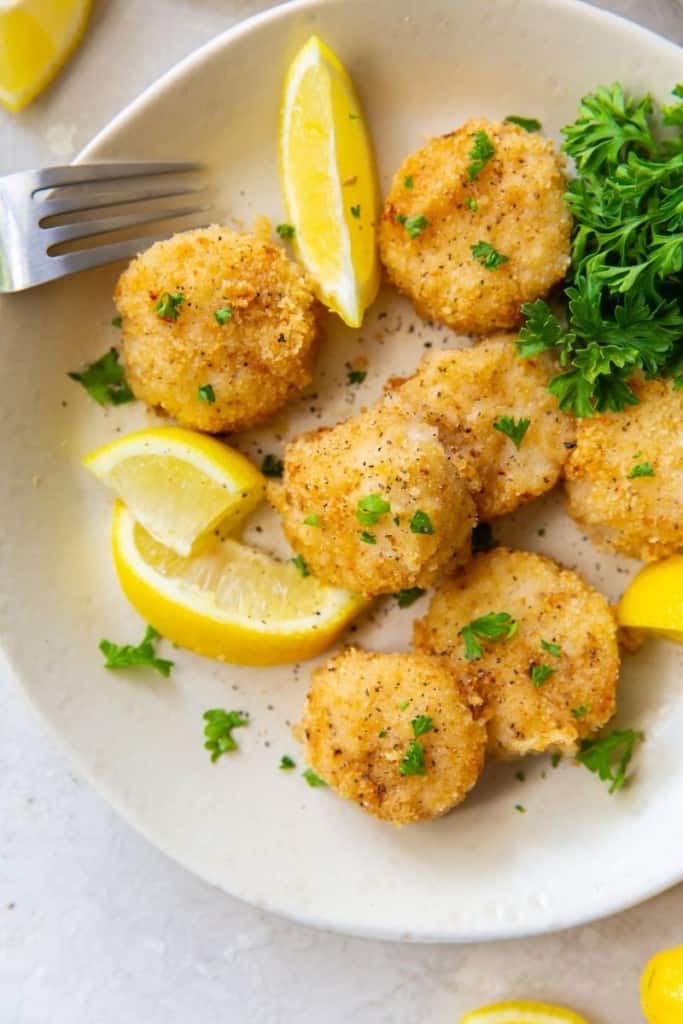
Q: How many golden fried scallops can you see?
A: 7